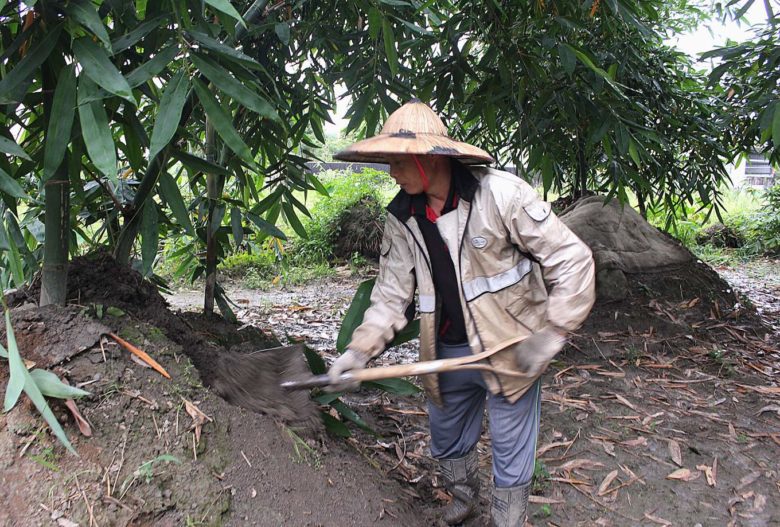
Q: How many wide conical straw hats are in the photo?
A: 1